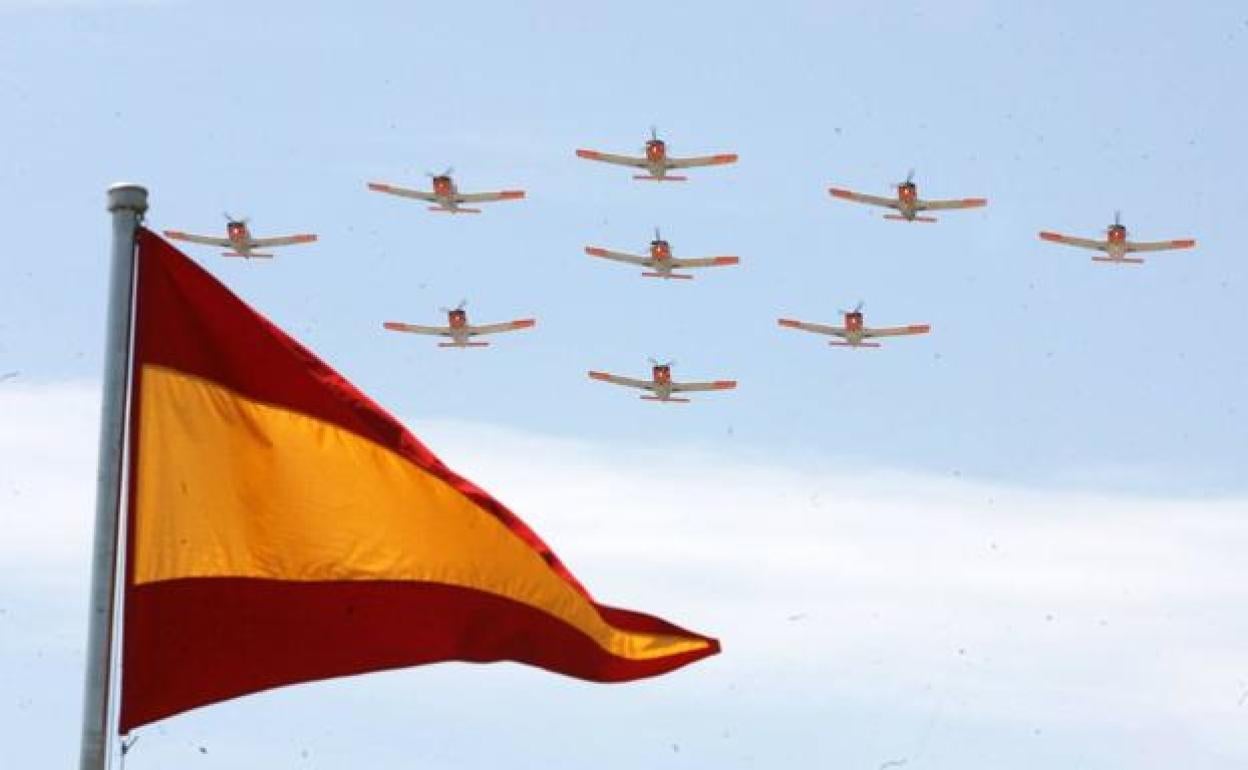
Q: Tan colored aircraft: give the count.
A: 9